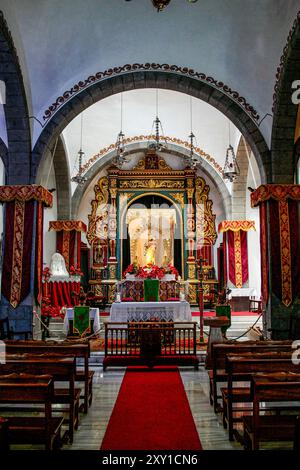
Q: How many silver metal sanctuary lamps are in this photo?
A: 5